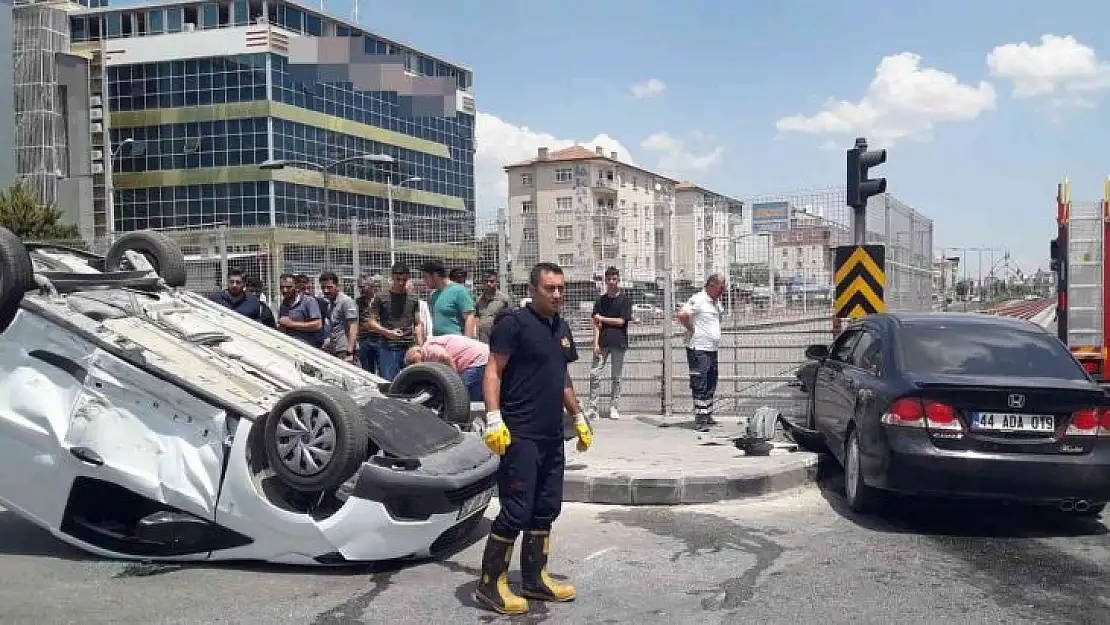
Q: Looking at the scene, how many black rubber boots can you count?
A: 2